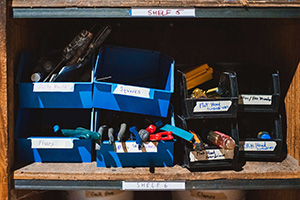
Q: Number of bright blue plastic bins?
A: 4